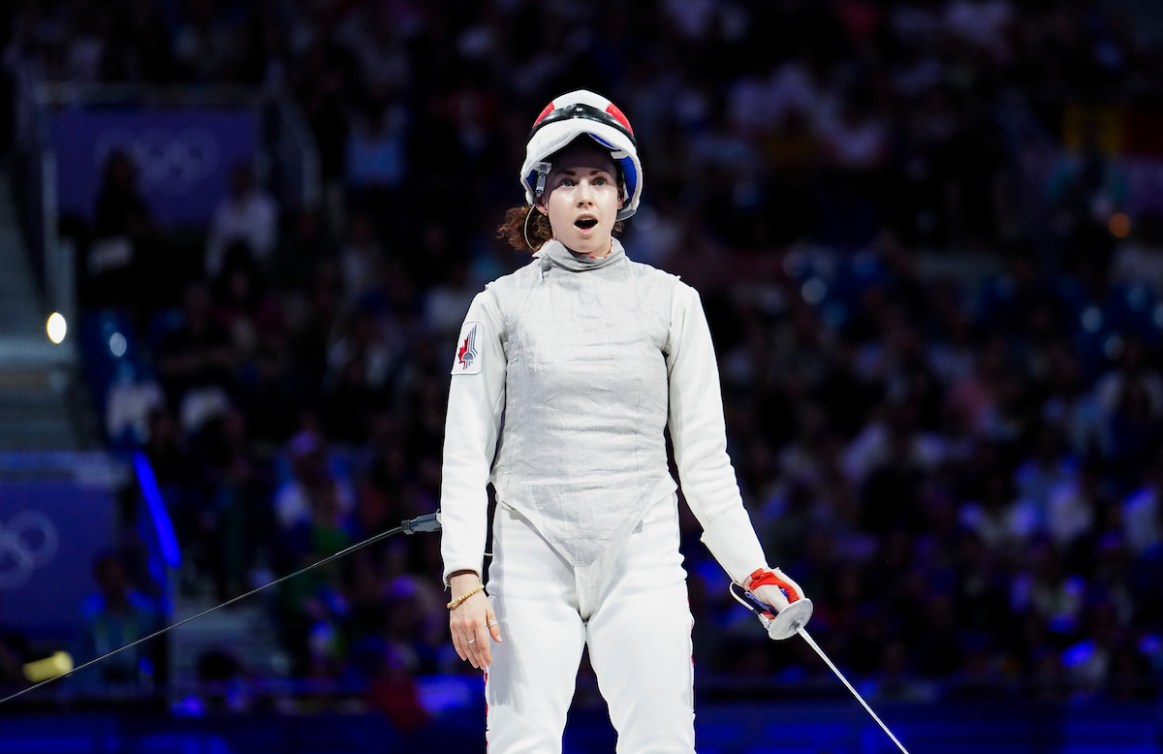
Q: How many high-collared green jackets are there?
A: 0